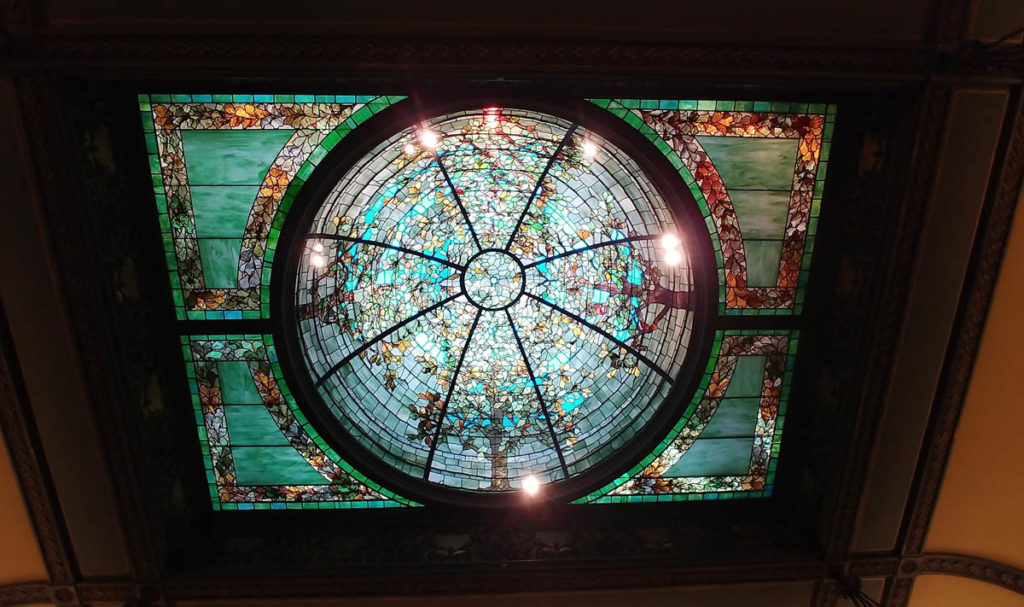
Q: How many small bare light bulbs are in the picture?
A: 8